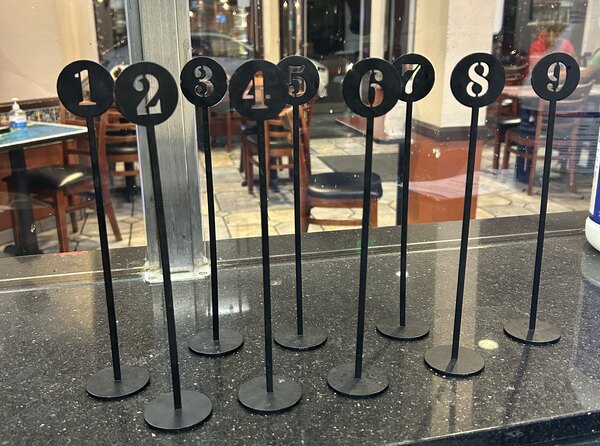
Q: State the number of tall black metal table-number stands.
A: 9